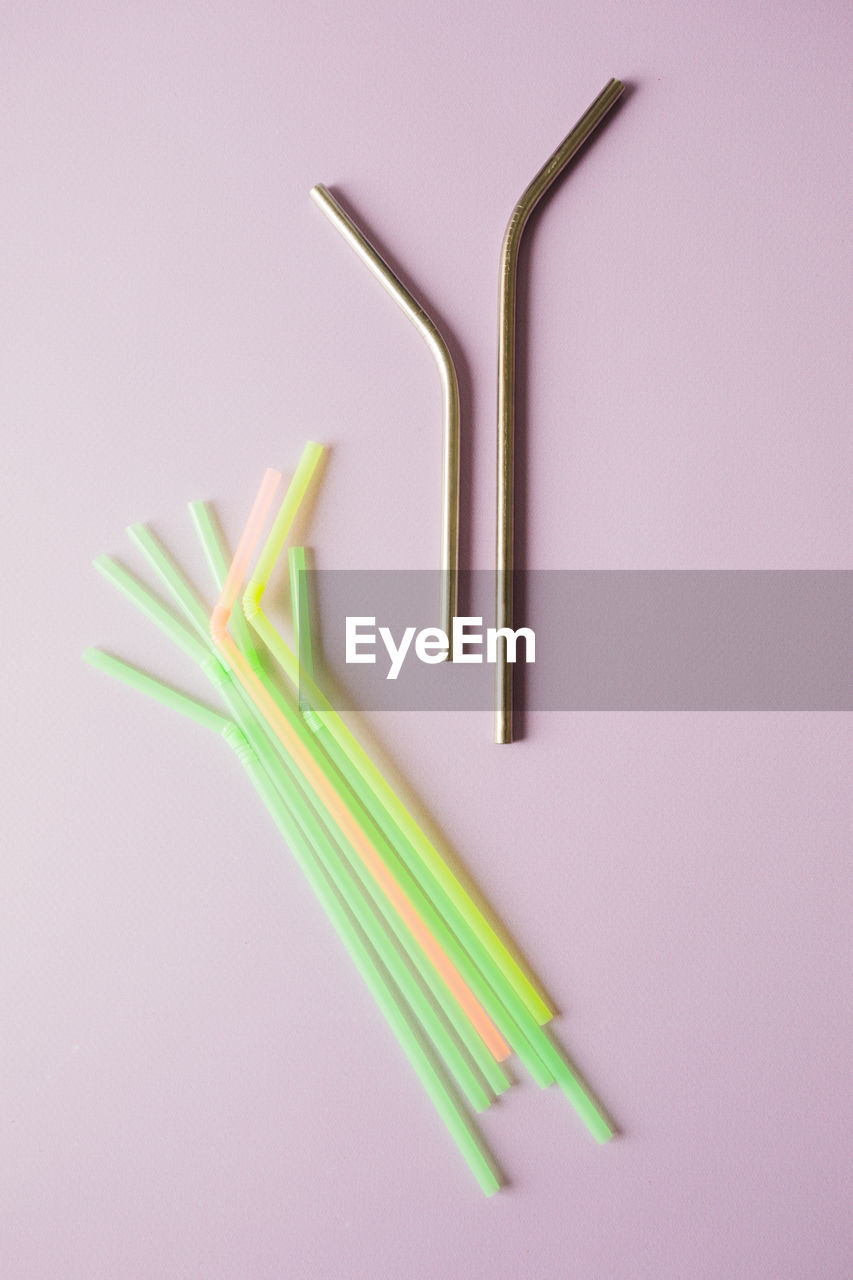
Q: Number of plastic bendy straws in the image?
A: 7